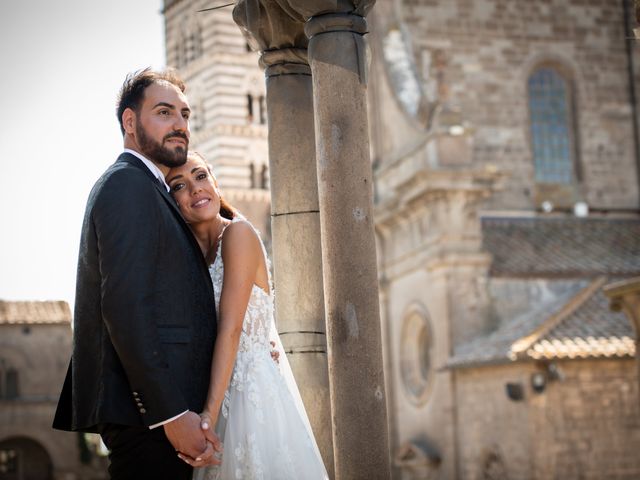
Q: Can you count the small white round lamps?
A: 2